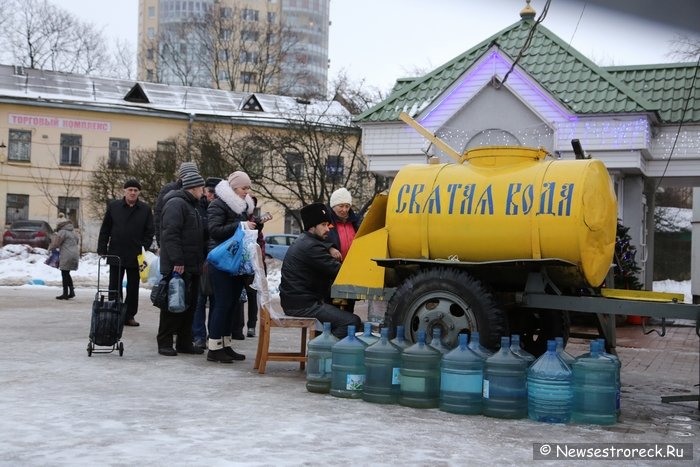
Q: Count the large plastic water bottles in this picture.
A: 15